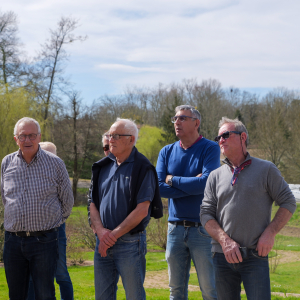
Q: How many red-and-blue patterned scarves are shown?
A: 1